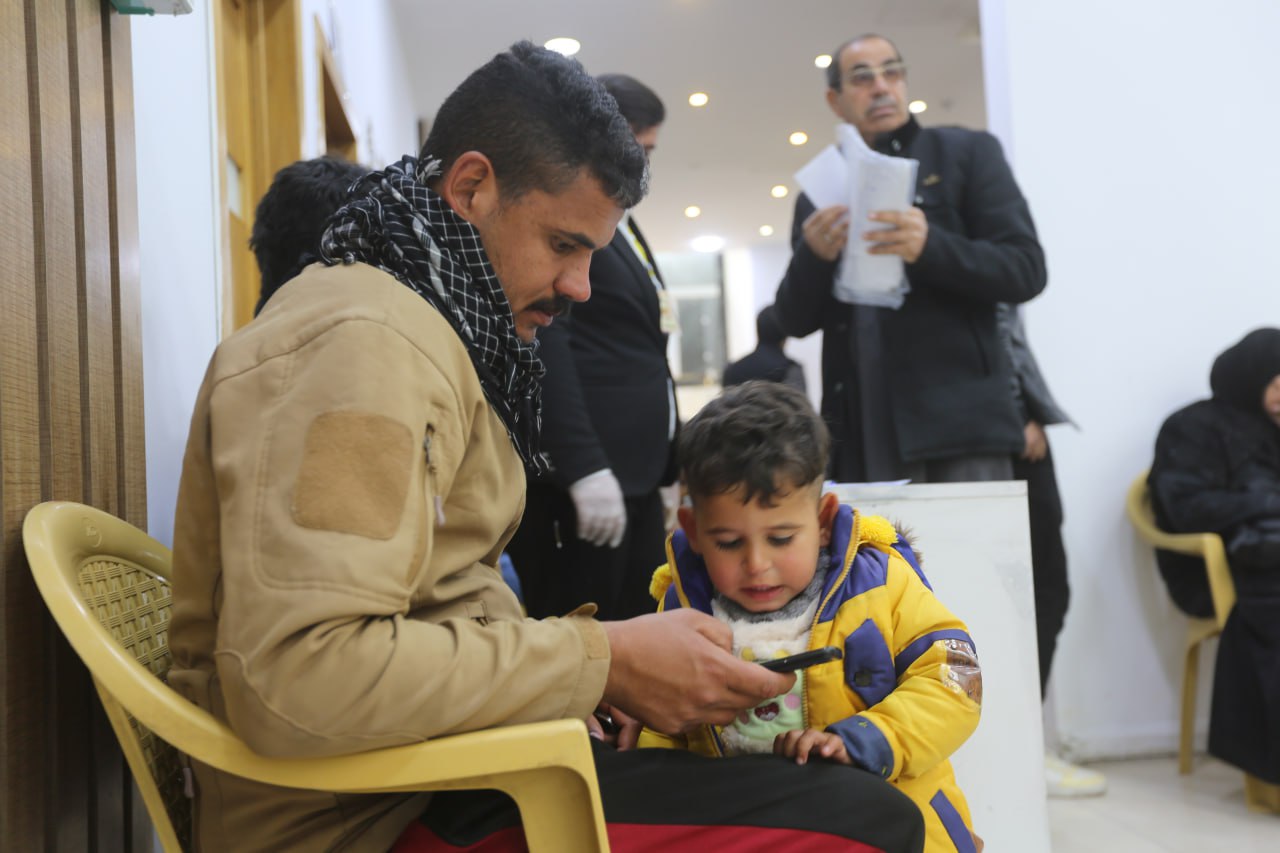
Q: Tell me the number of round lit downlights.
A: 9